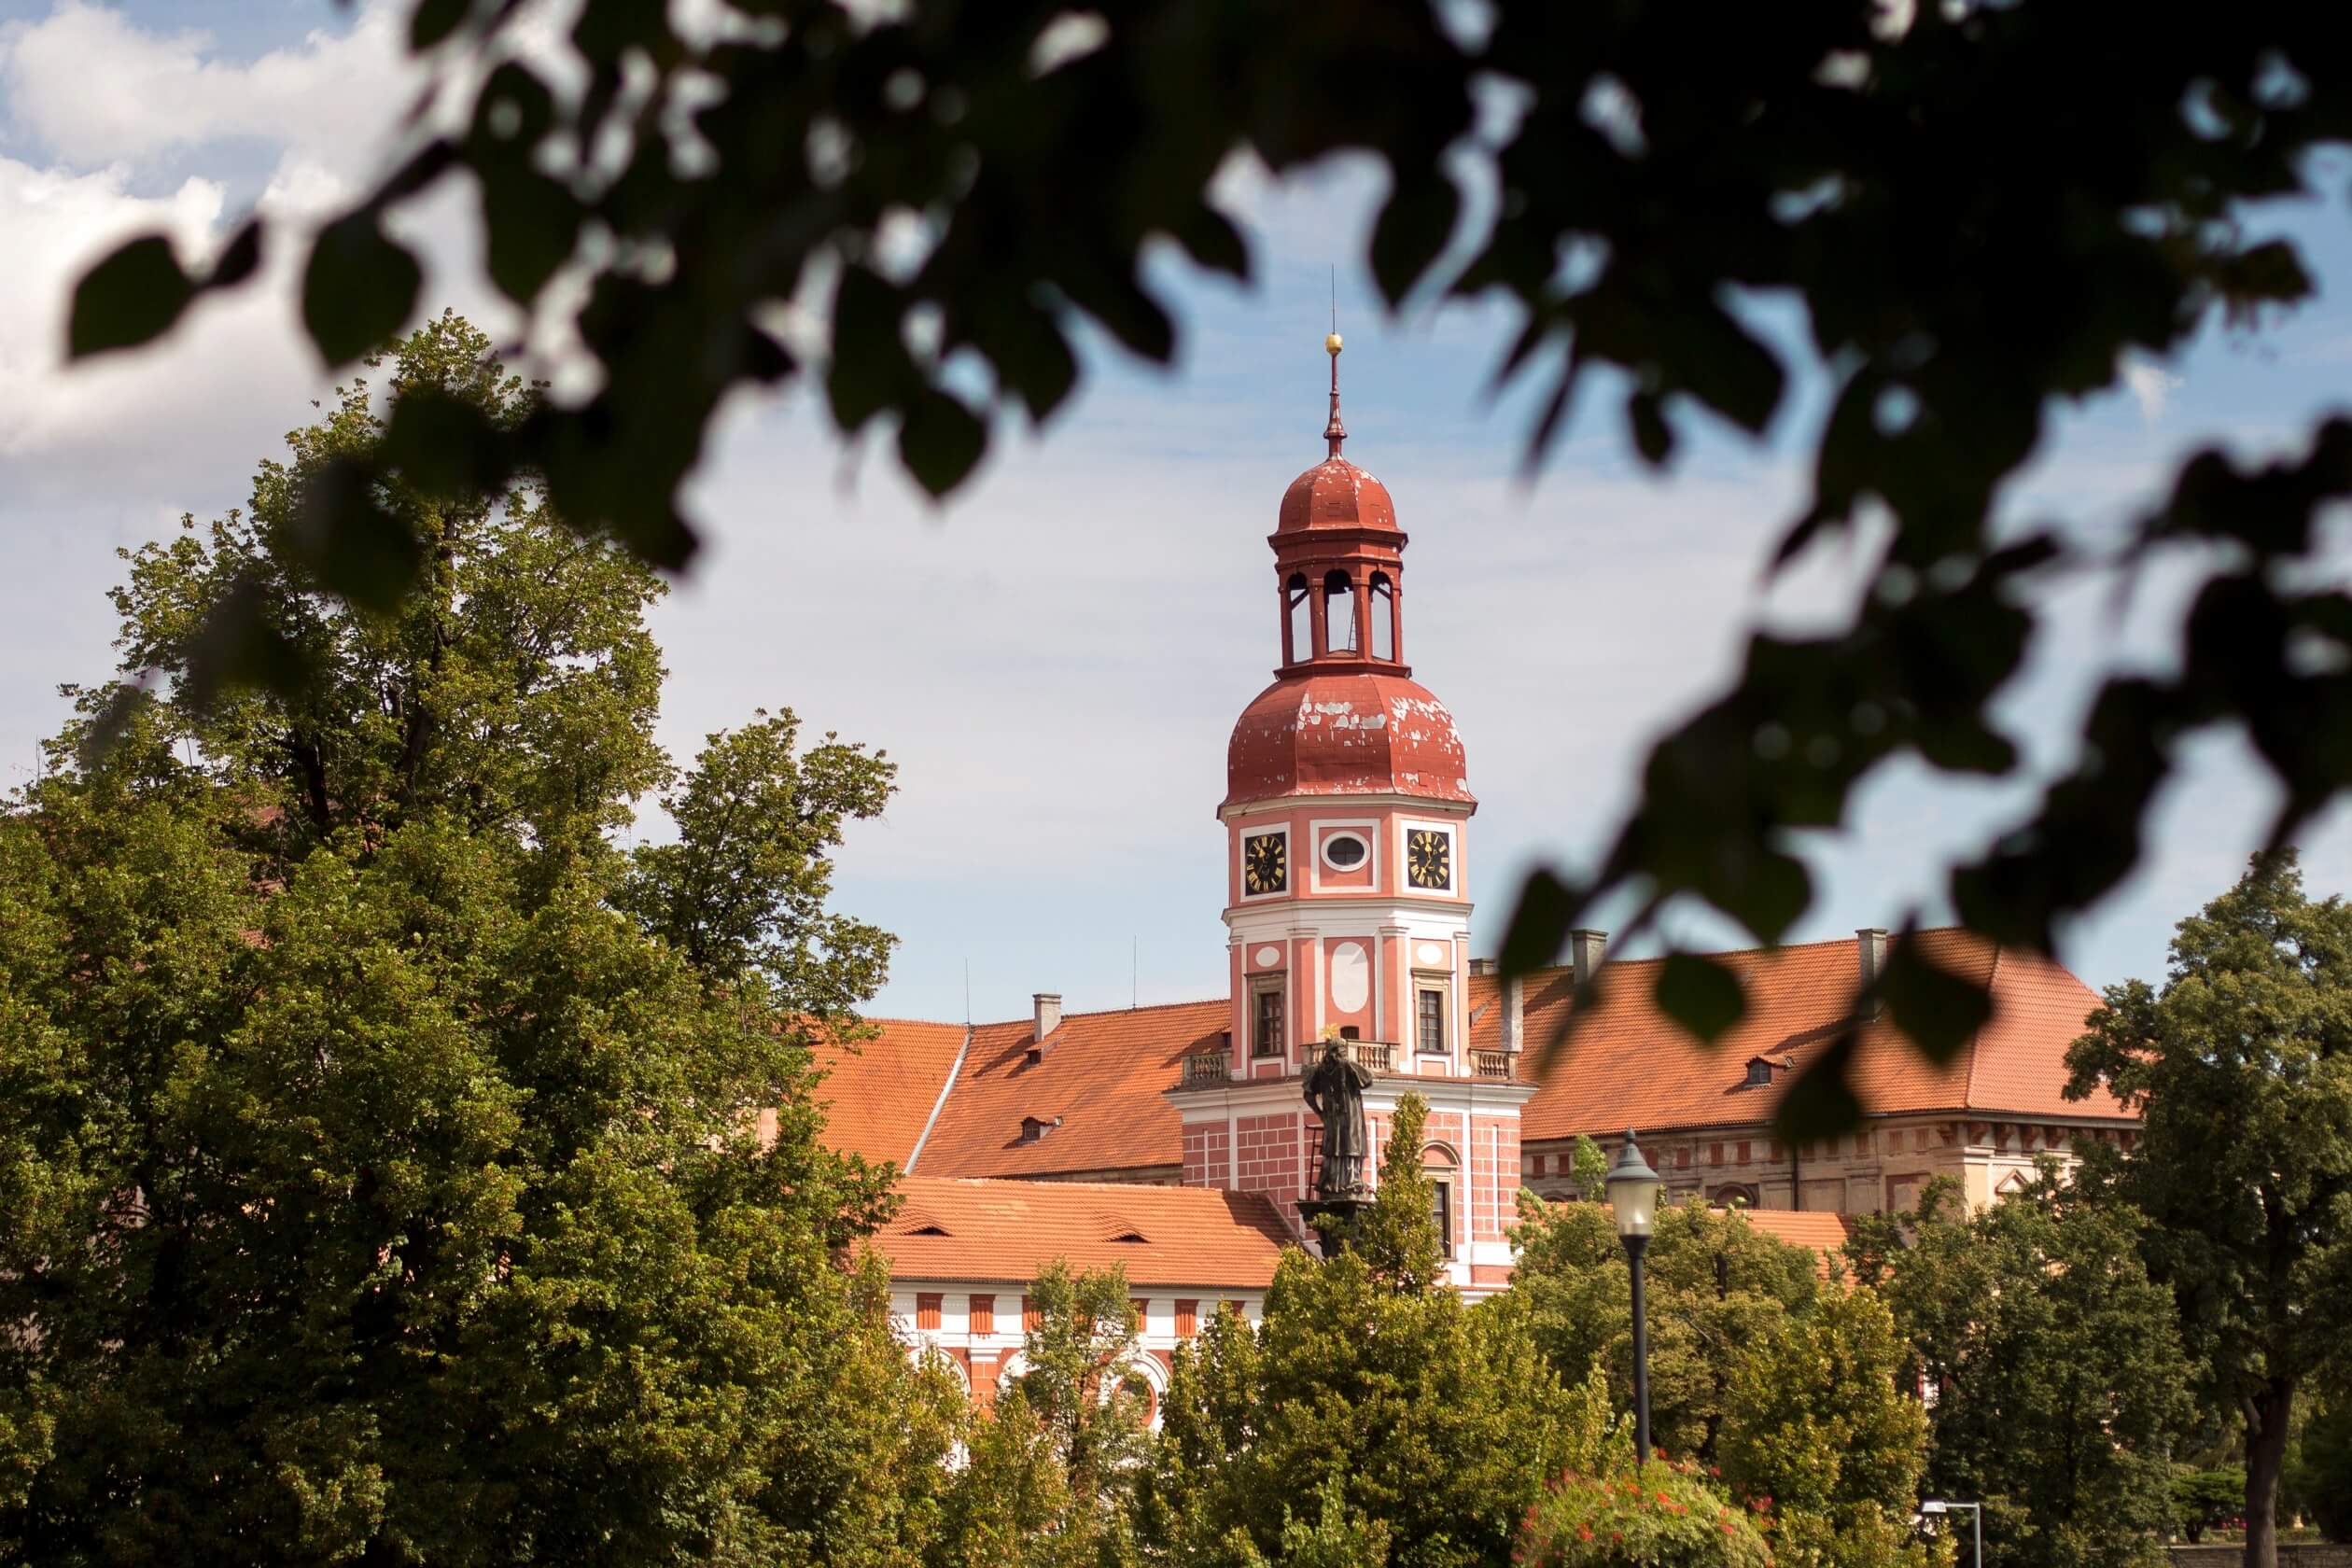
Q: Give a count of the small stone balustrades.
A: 3